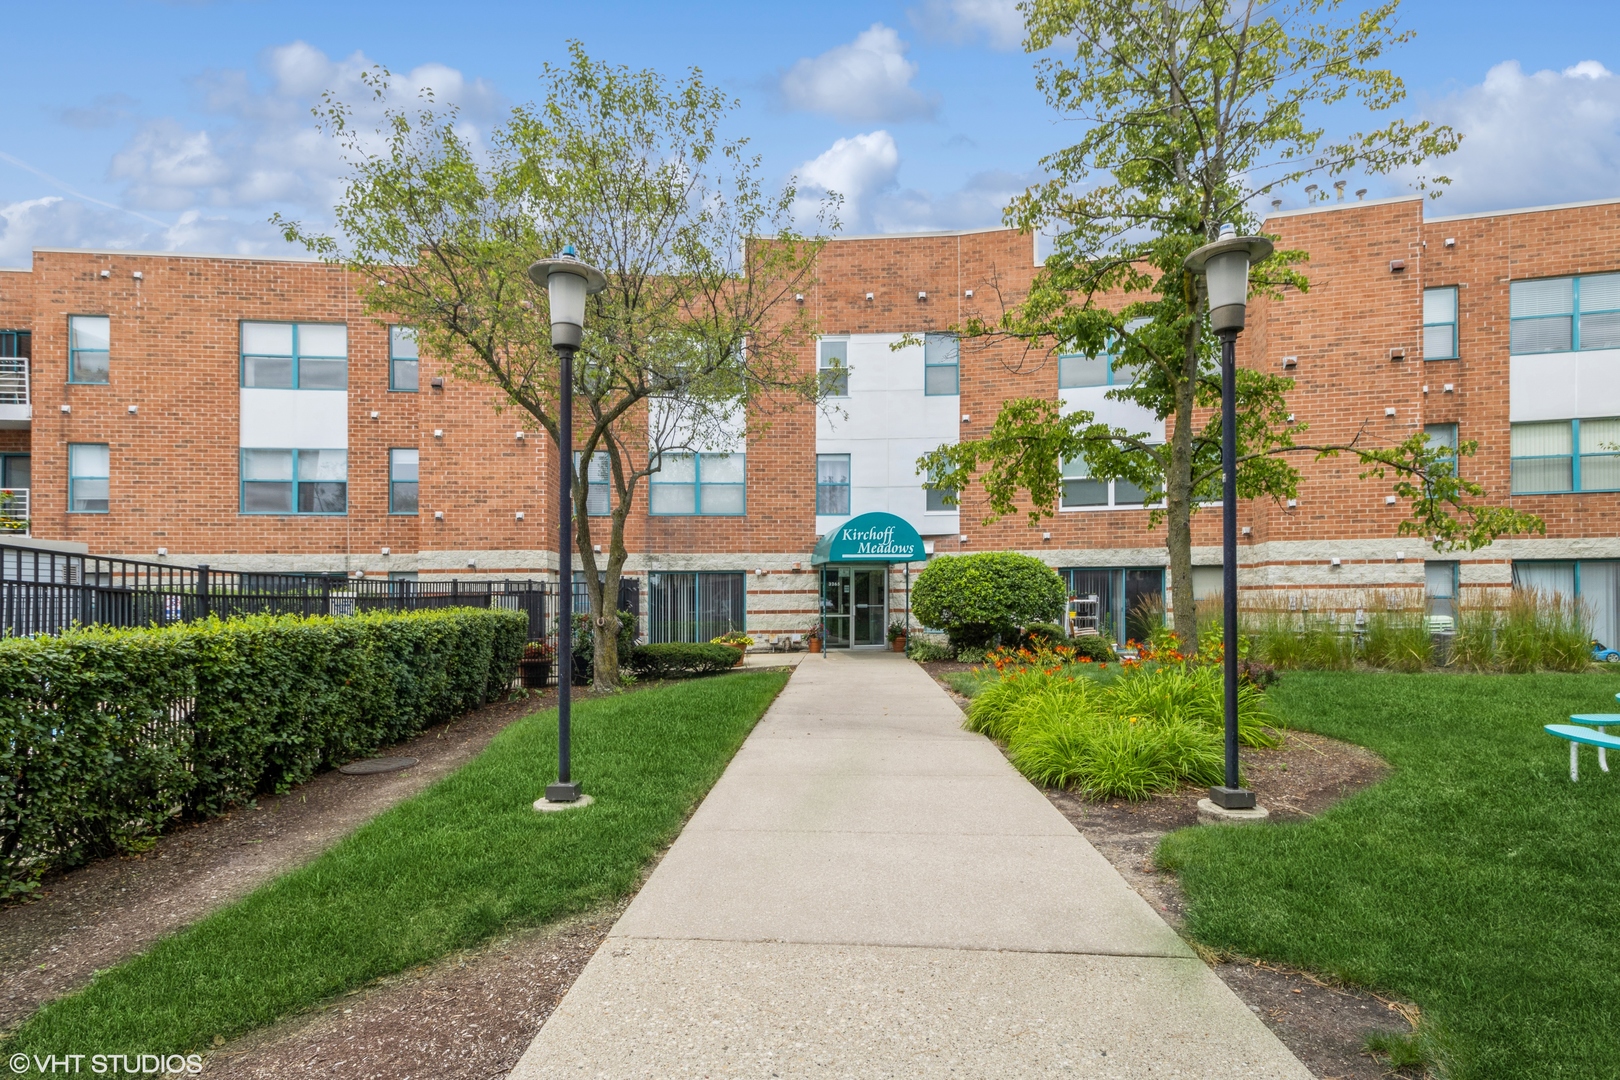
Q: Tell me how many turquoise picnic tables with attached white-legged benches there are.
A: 1